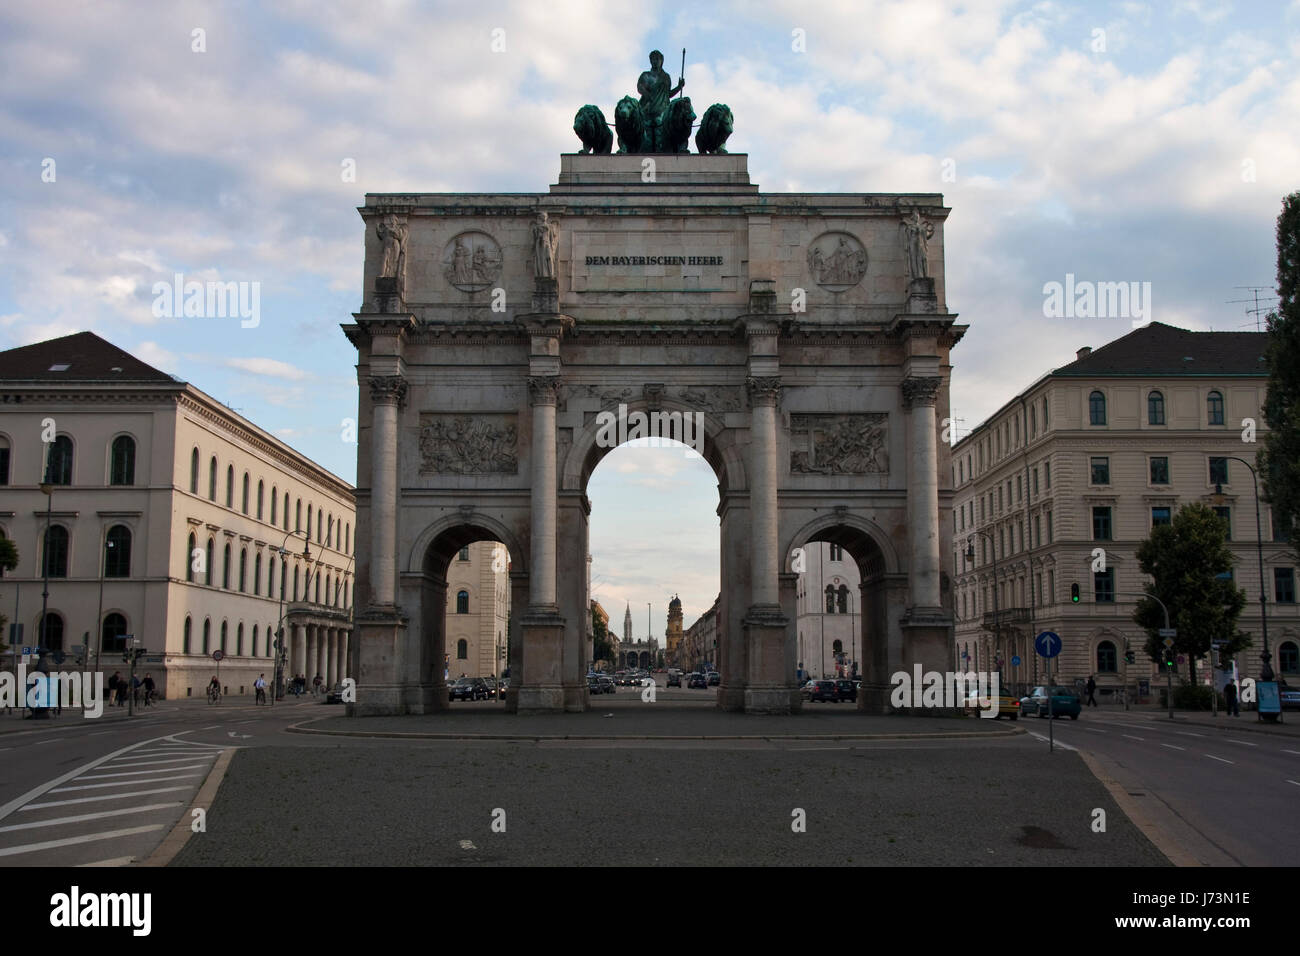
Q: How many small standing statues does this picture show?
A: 3